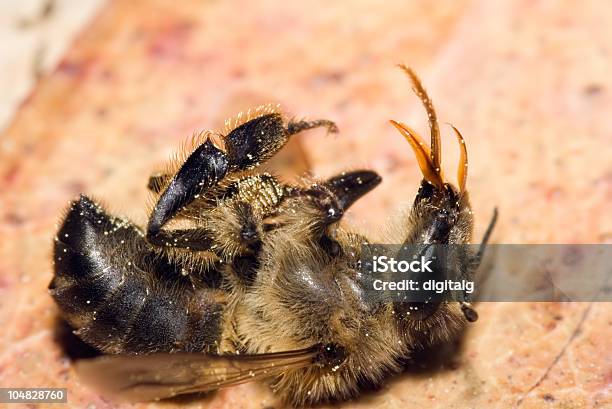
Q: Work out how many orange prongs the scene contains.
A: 3